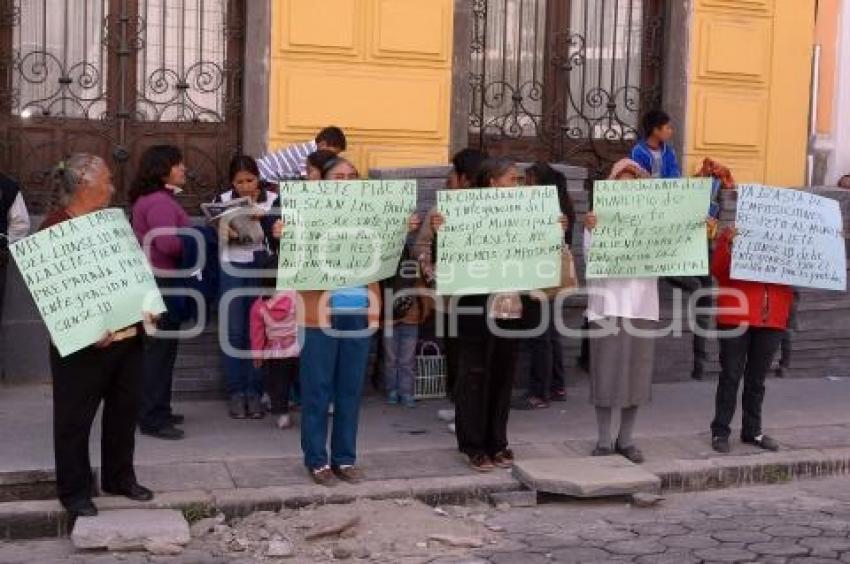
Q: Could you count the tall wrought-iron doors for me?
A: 2